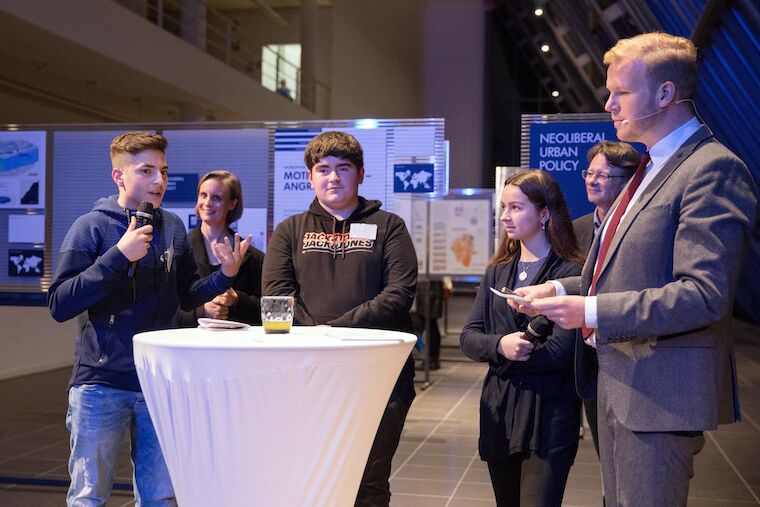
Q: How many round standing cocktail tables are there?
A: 1